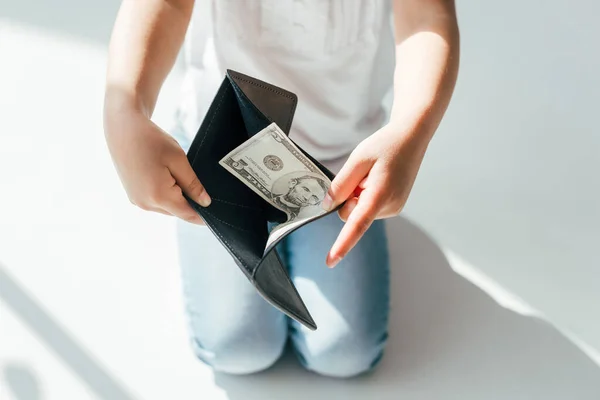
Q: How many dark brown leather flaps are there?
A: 1